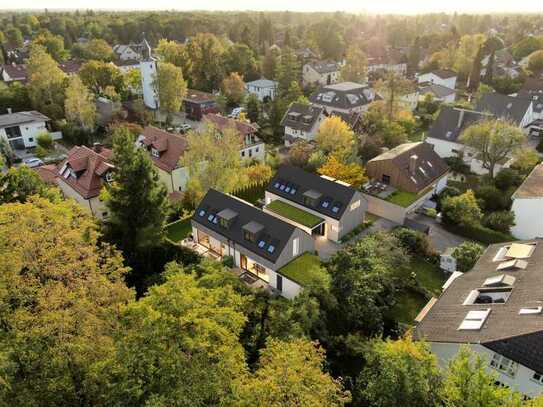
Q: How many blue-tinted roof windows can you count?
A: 11